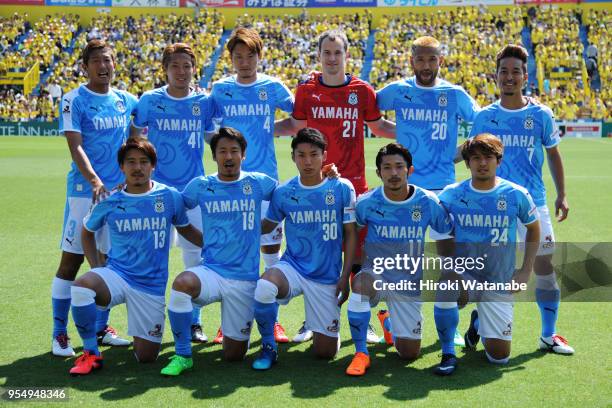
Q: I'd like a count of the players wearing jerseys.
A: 11